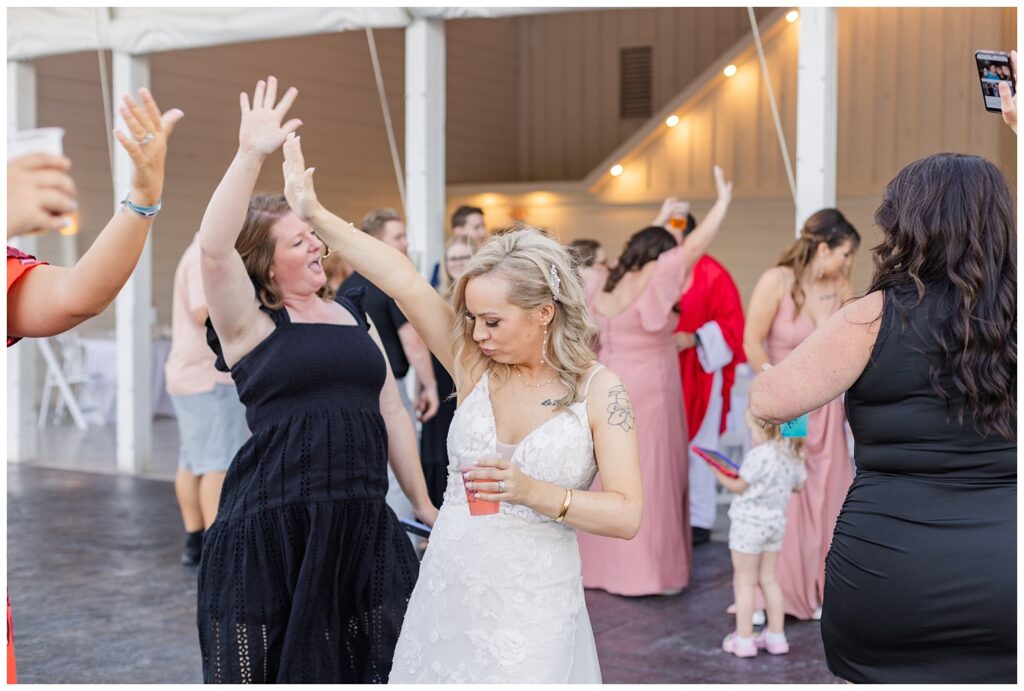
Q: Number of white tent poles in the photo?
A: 4